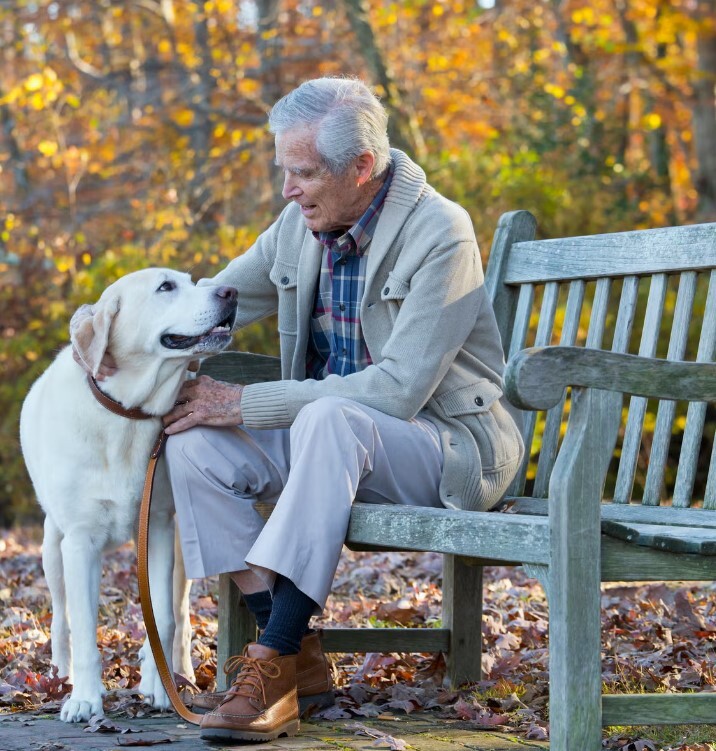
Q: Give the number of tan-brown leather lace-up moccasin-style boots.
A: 2